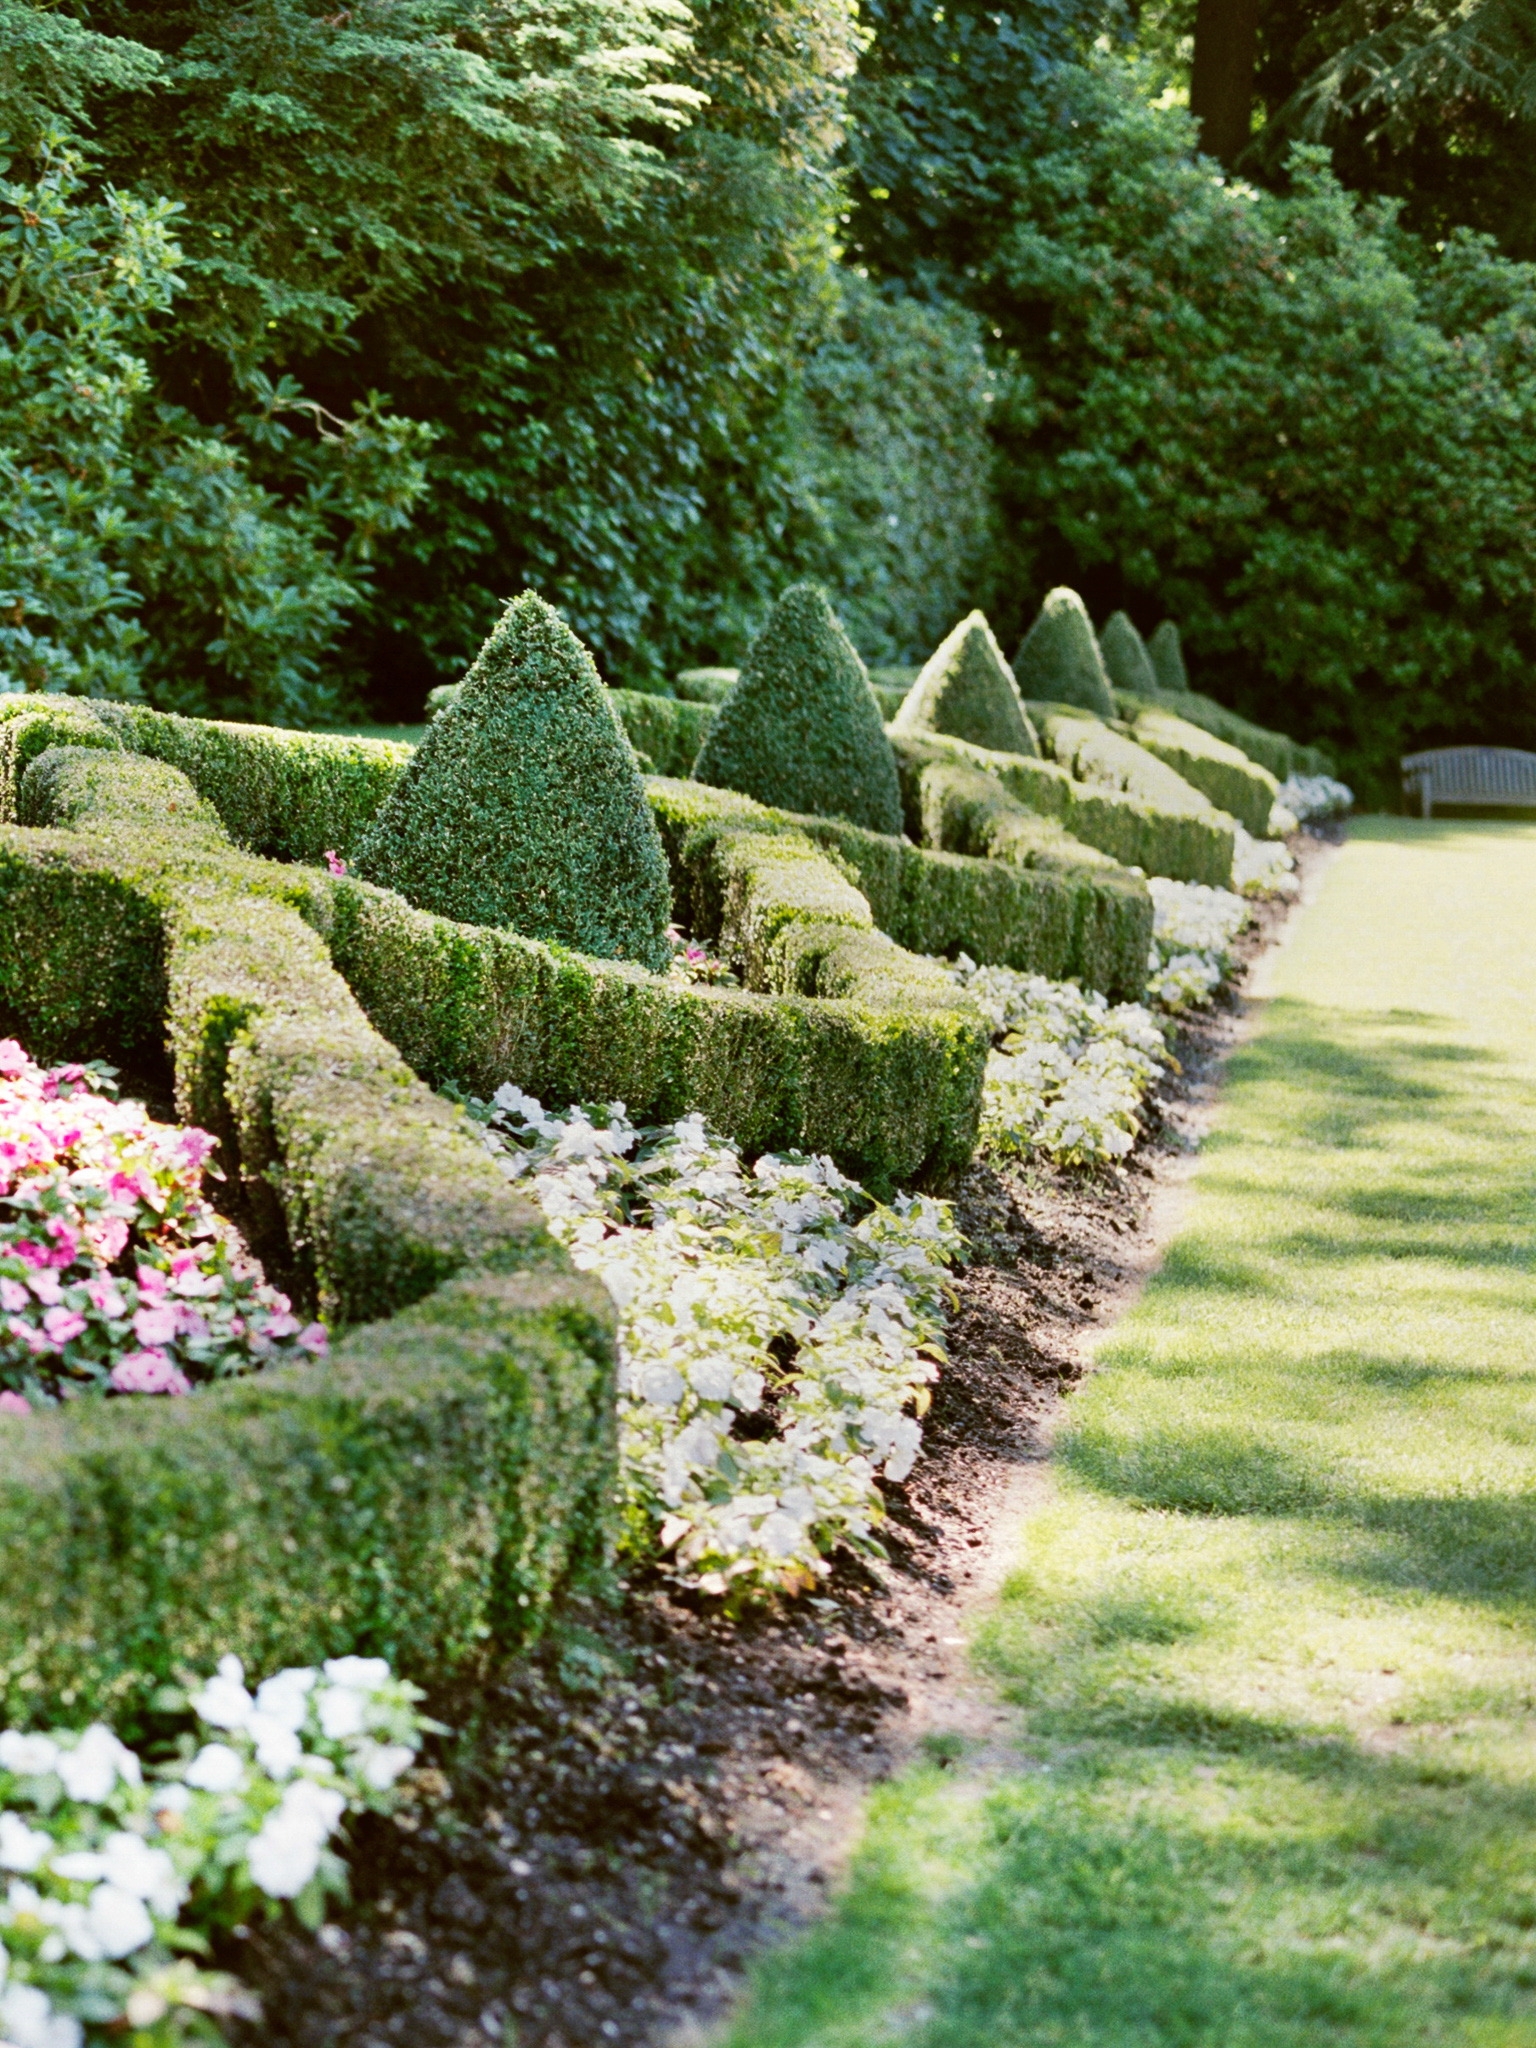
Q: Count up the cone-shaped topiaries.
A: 6